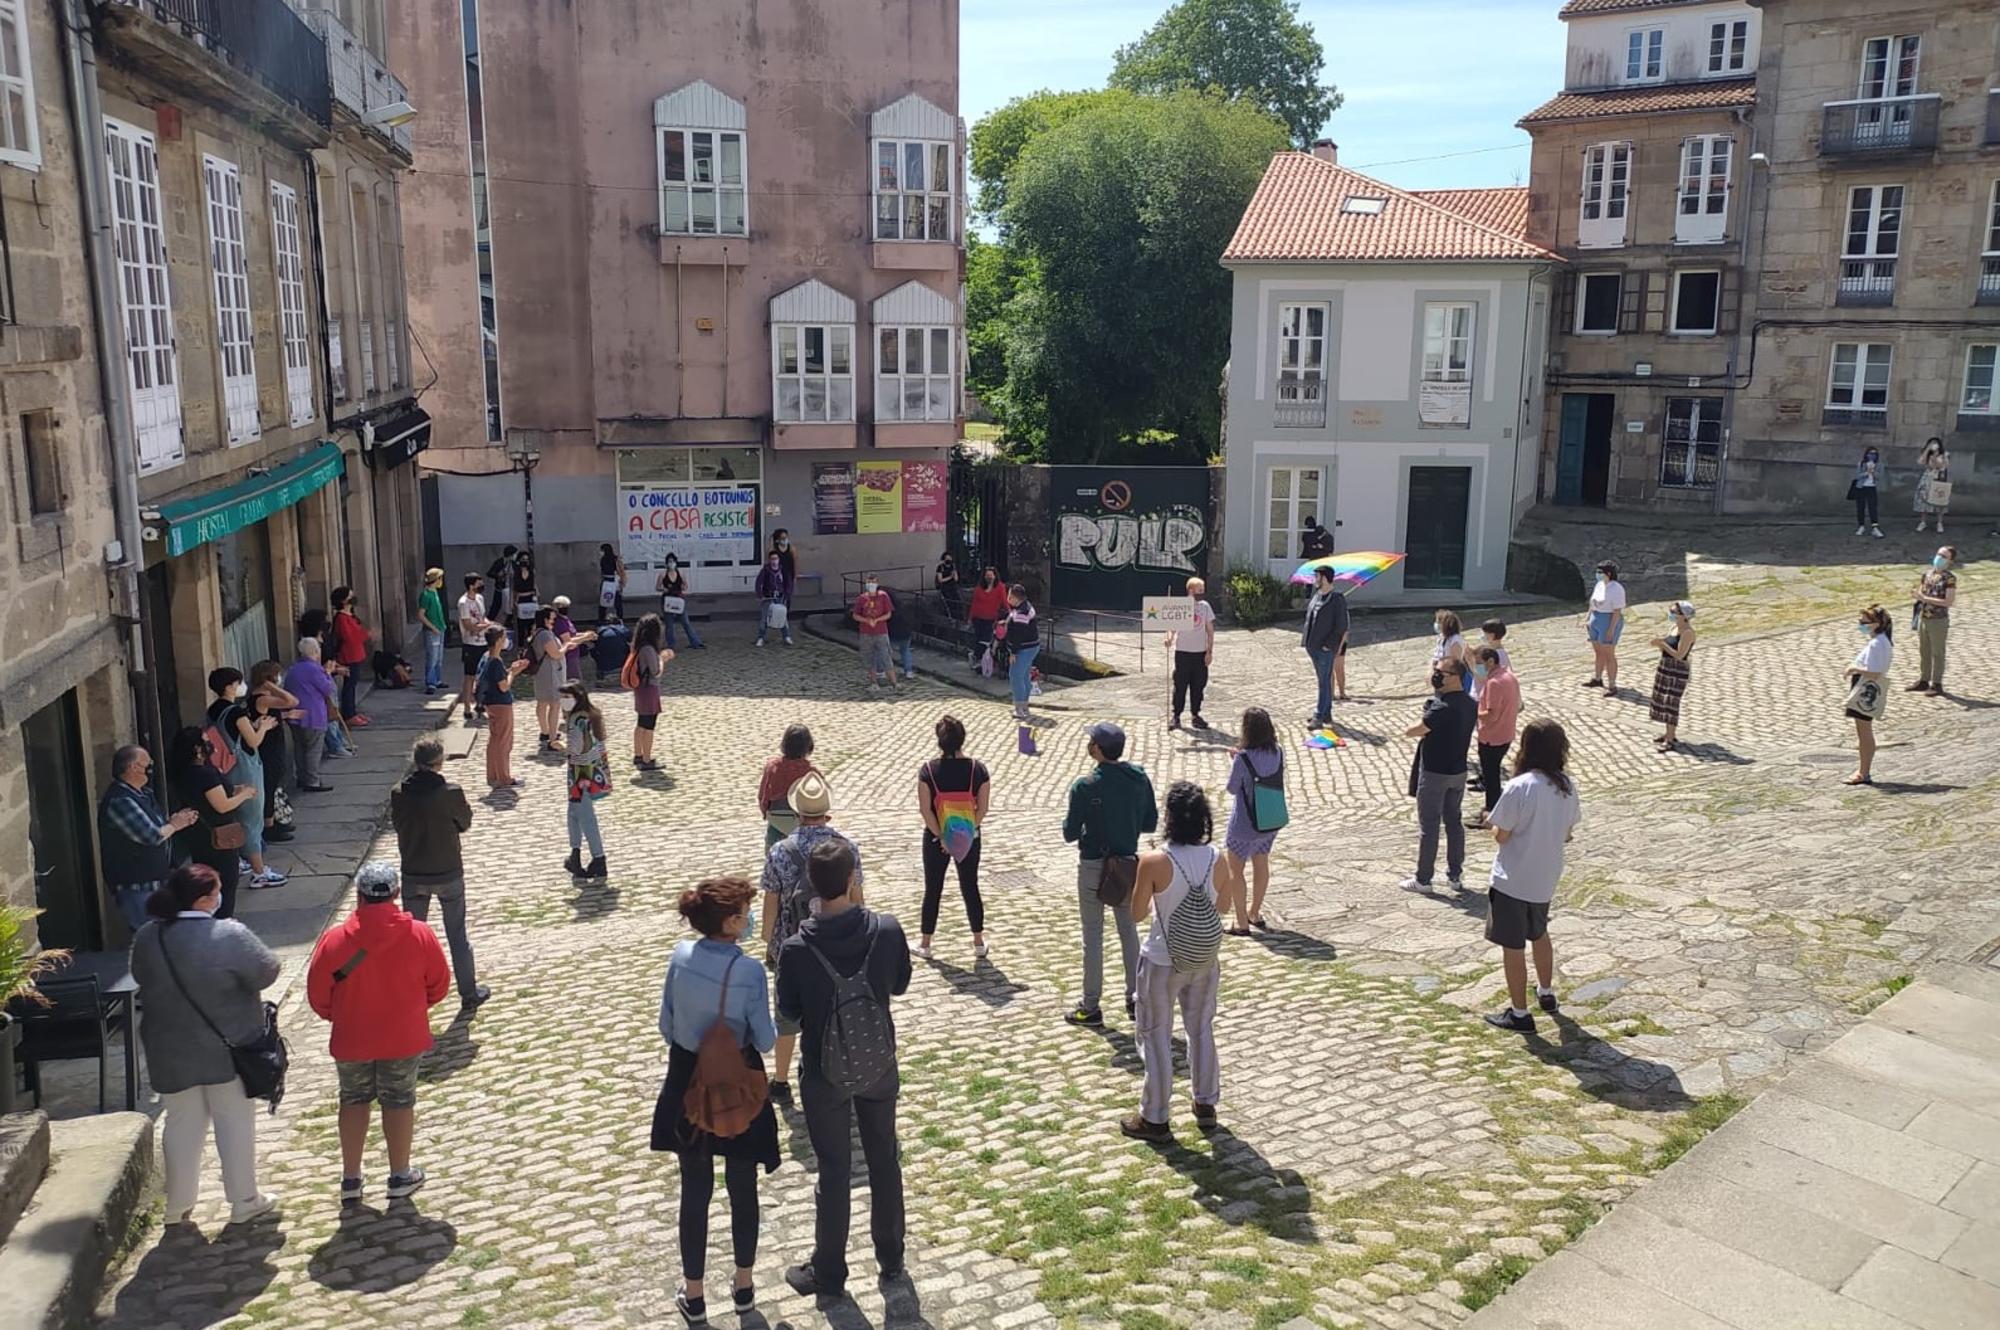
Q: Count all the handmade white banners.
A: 1